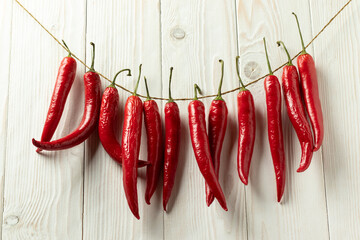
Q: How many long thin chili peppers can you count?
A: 12